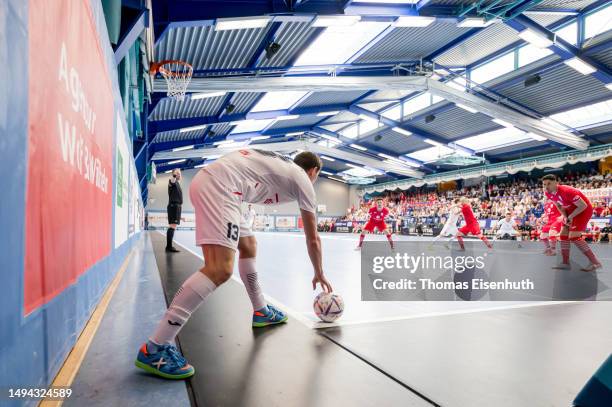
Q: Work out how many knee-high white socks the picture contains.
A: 2